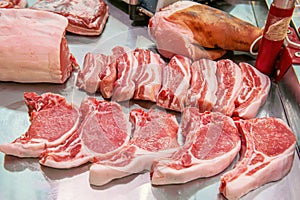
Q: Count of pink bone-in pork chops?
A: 5